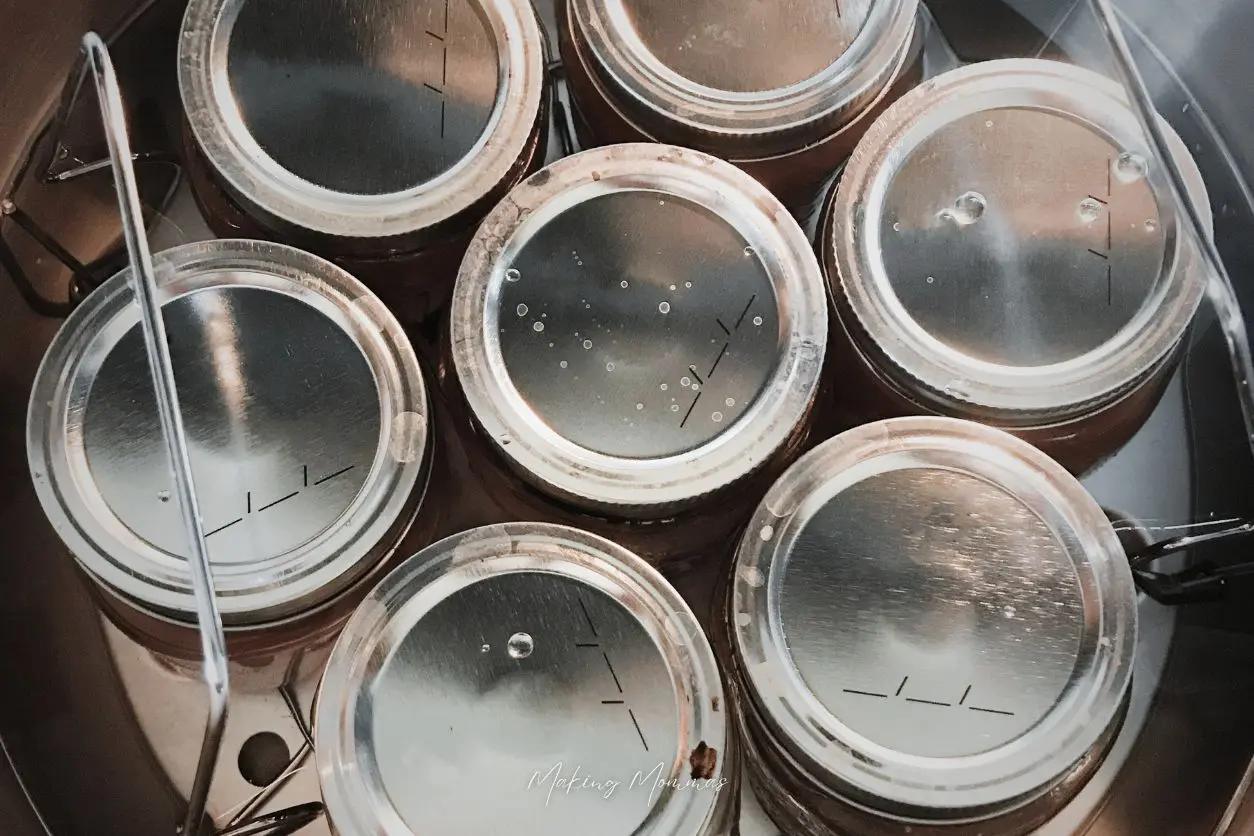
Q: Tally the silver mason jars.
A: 7